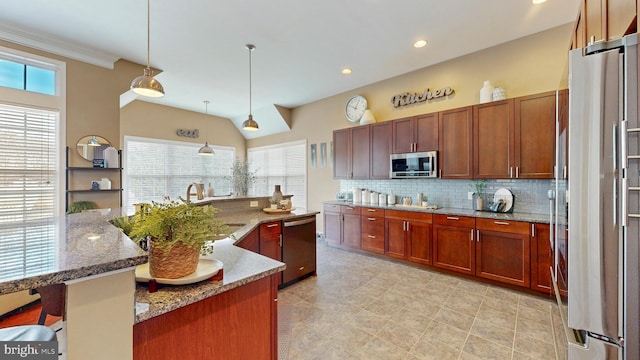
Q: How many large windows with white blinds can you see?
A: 3